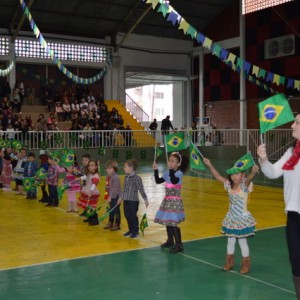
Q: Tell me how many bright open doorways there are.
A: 1